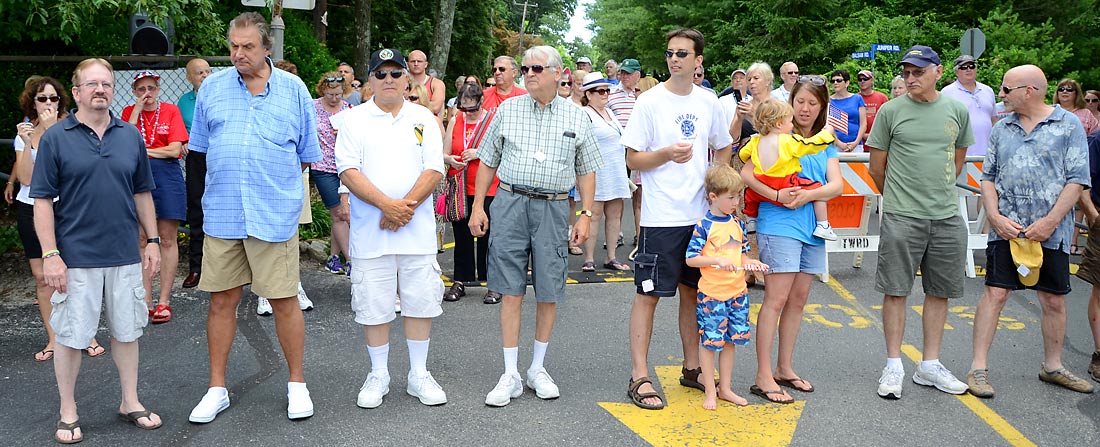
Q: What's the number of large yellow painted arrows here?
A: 1